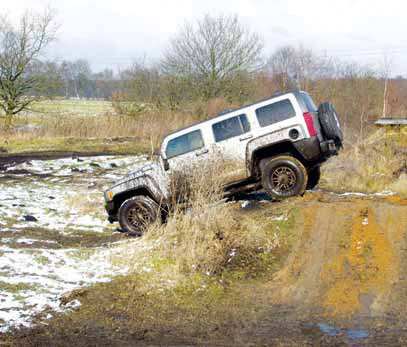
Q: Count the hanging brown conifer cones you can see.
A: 0